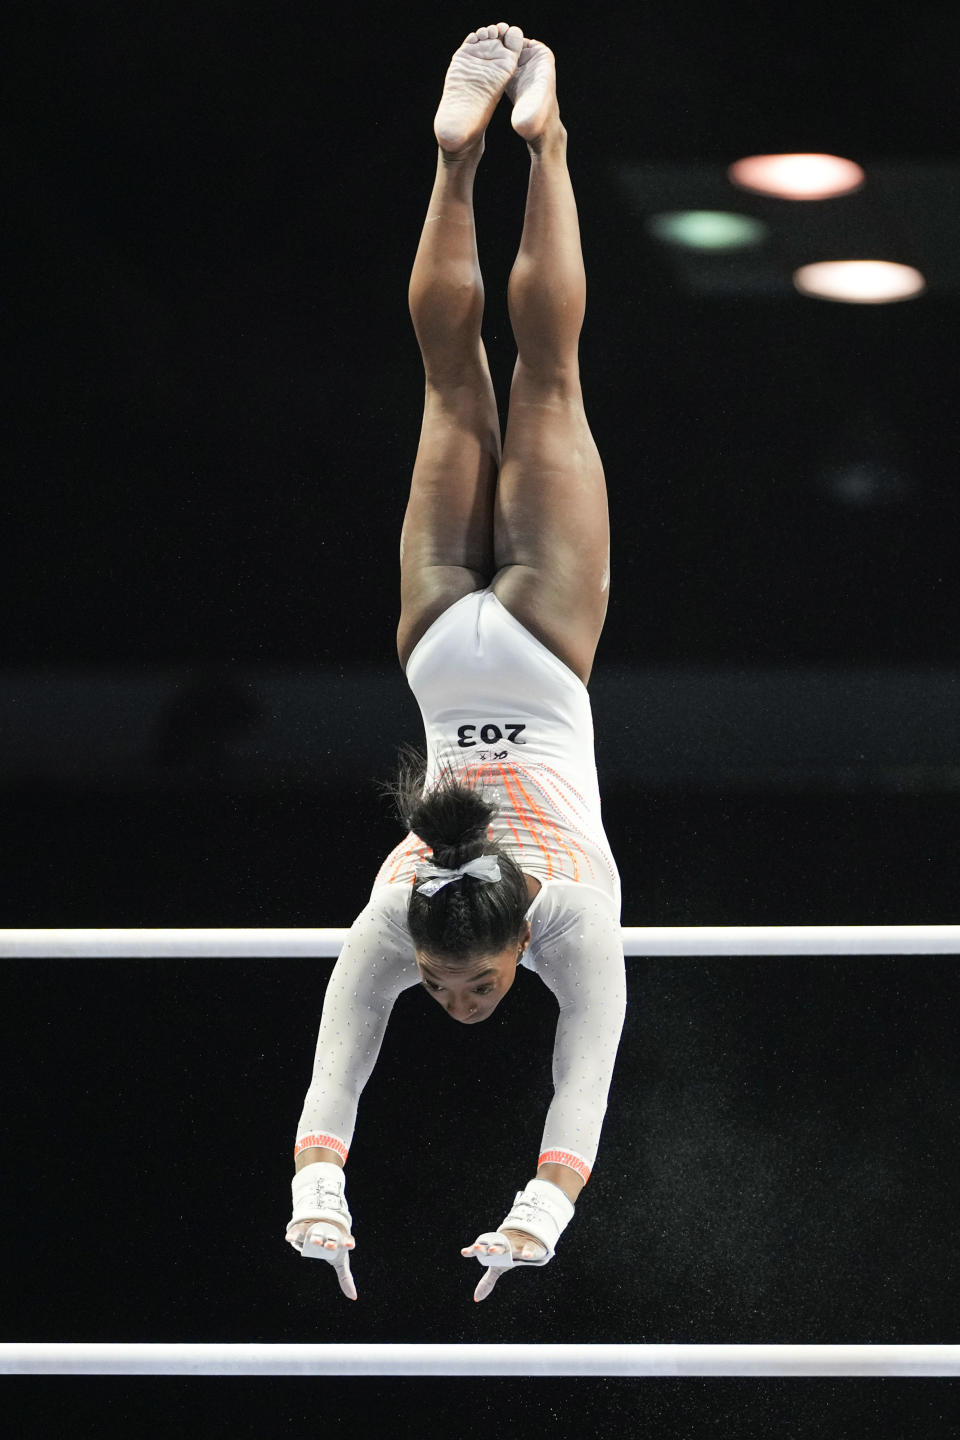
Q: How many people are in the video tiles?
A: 0